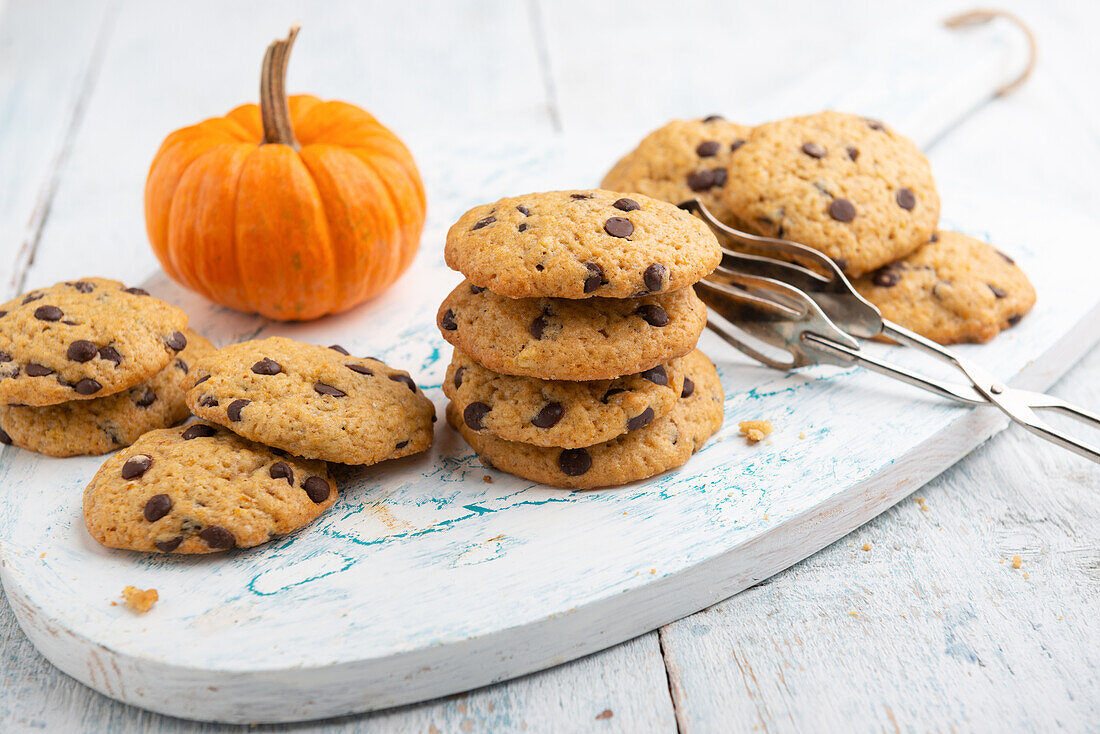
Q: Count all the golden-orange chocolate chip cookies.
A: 11